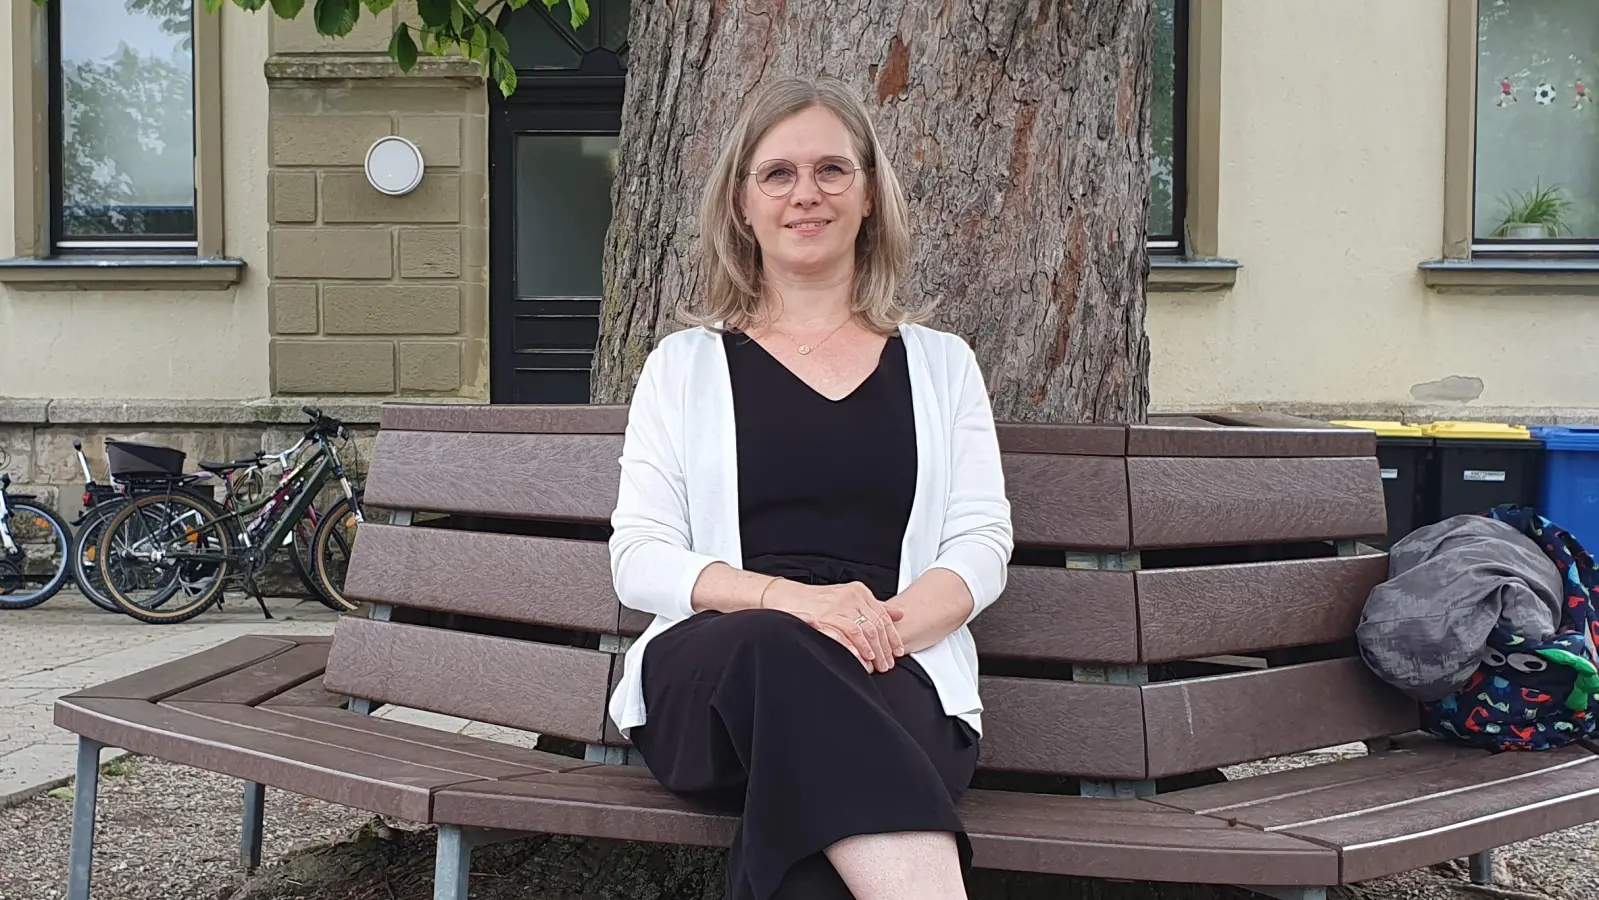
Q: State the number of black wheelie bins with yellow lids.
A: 2